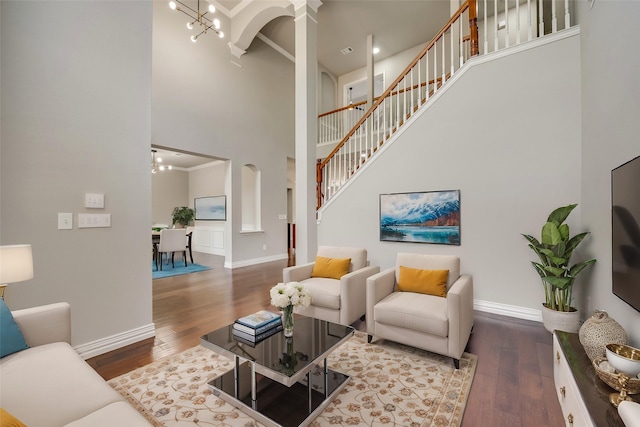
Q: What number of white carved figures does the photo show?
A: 0